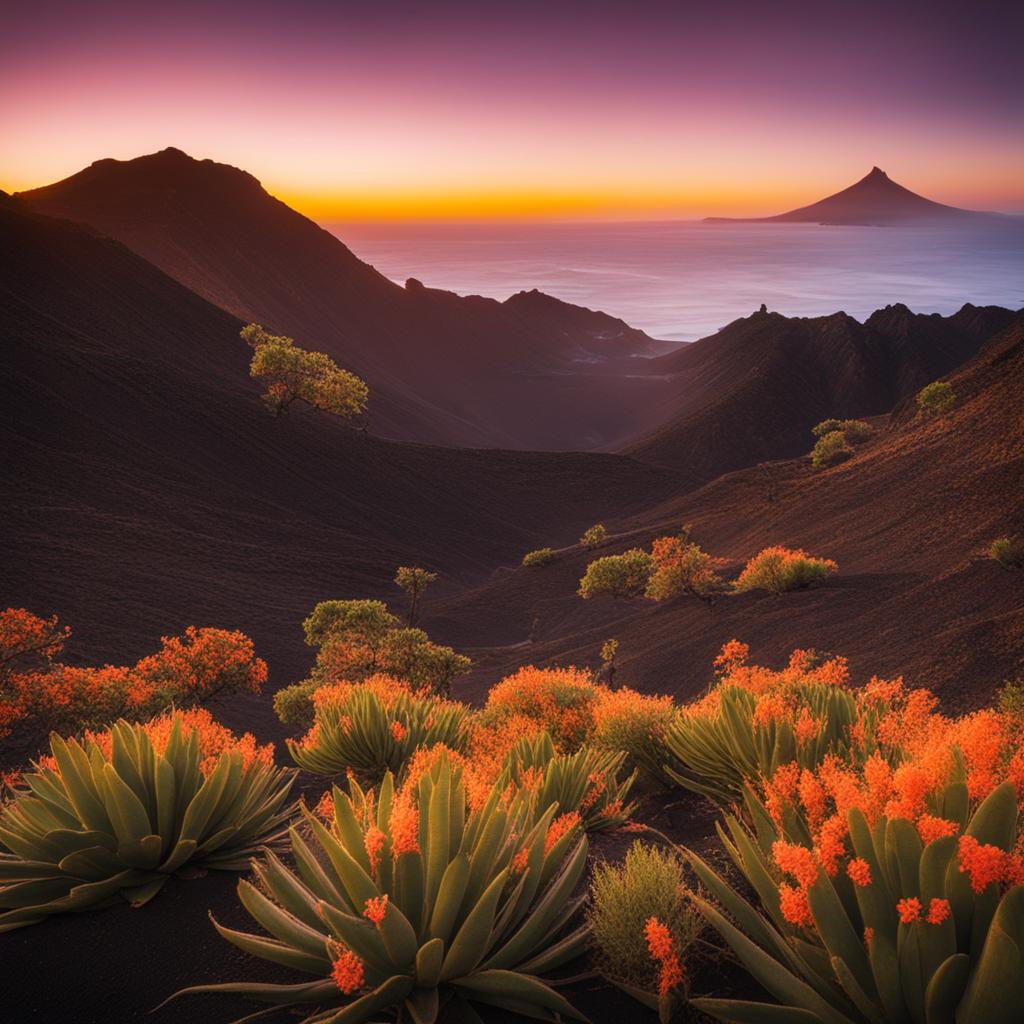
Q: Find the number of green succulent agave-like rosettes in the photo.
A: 6